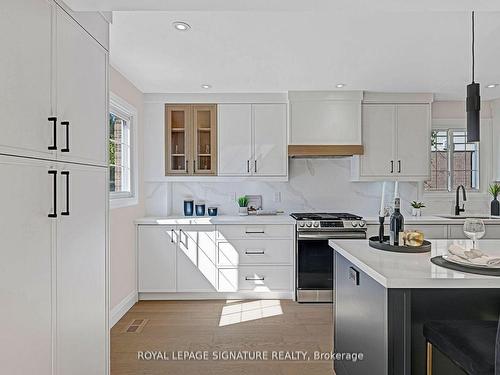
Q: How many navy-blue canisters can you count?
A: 3